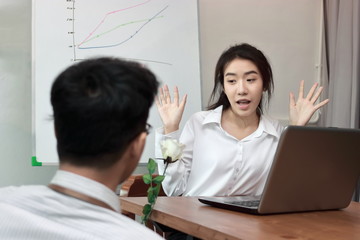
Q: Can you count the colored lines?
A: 3